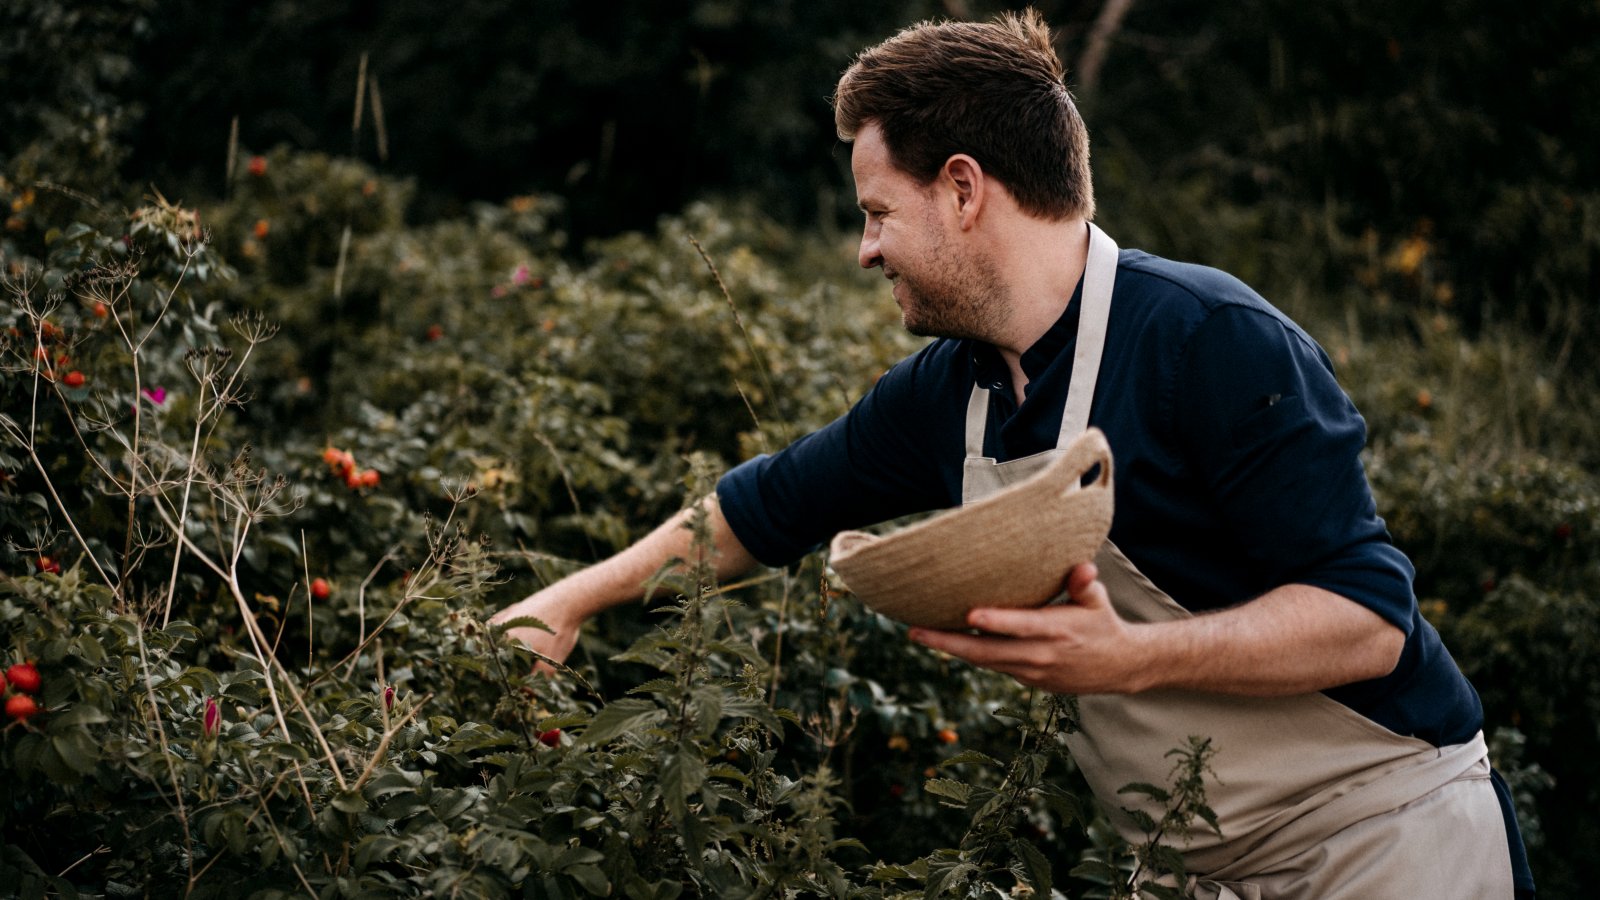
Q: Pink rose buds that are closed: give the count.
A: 2